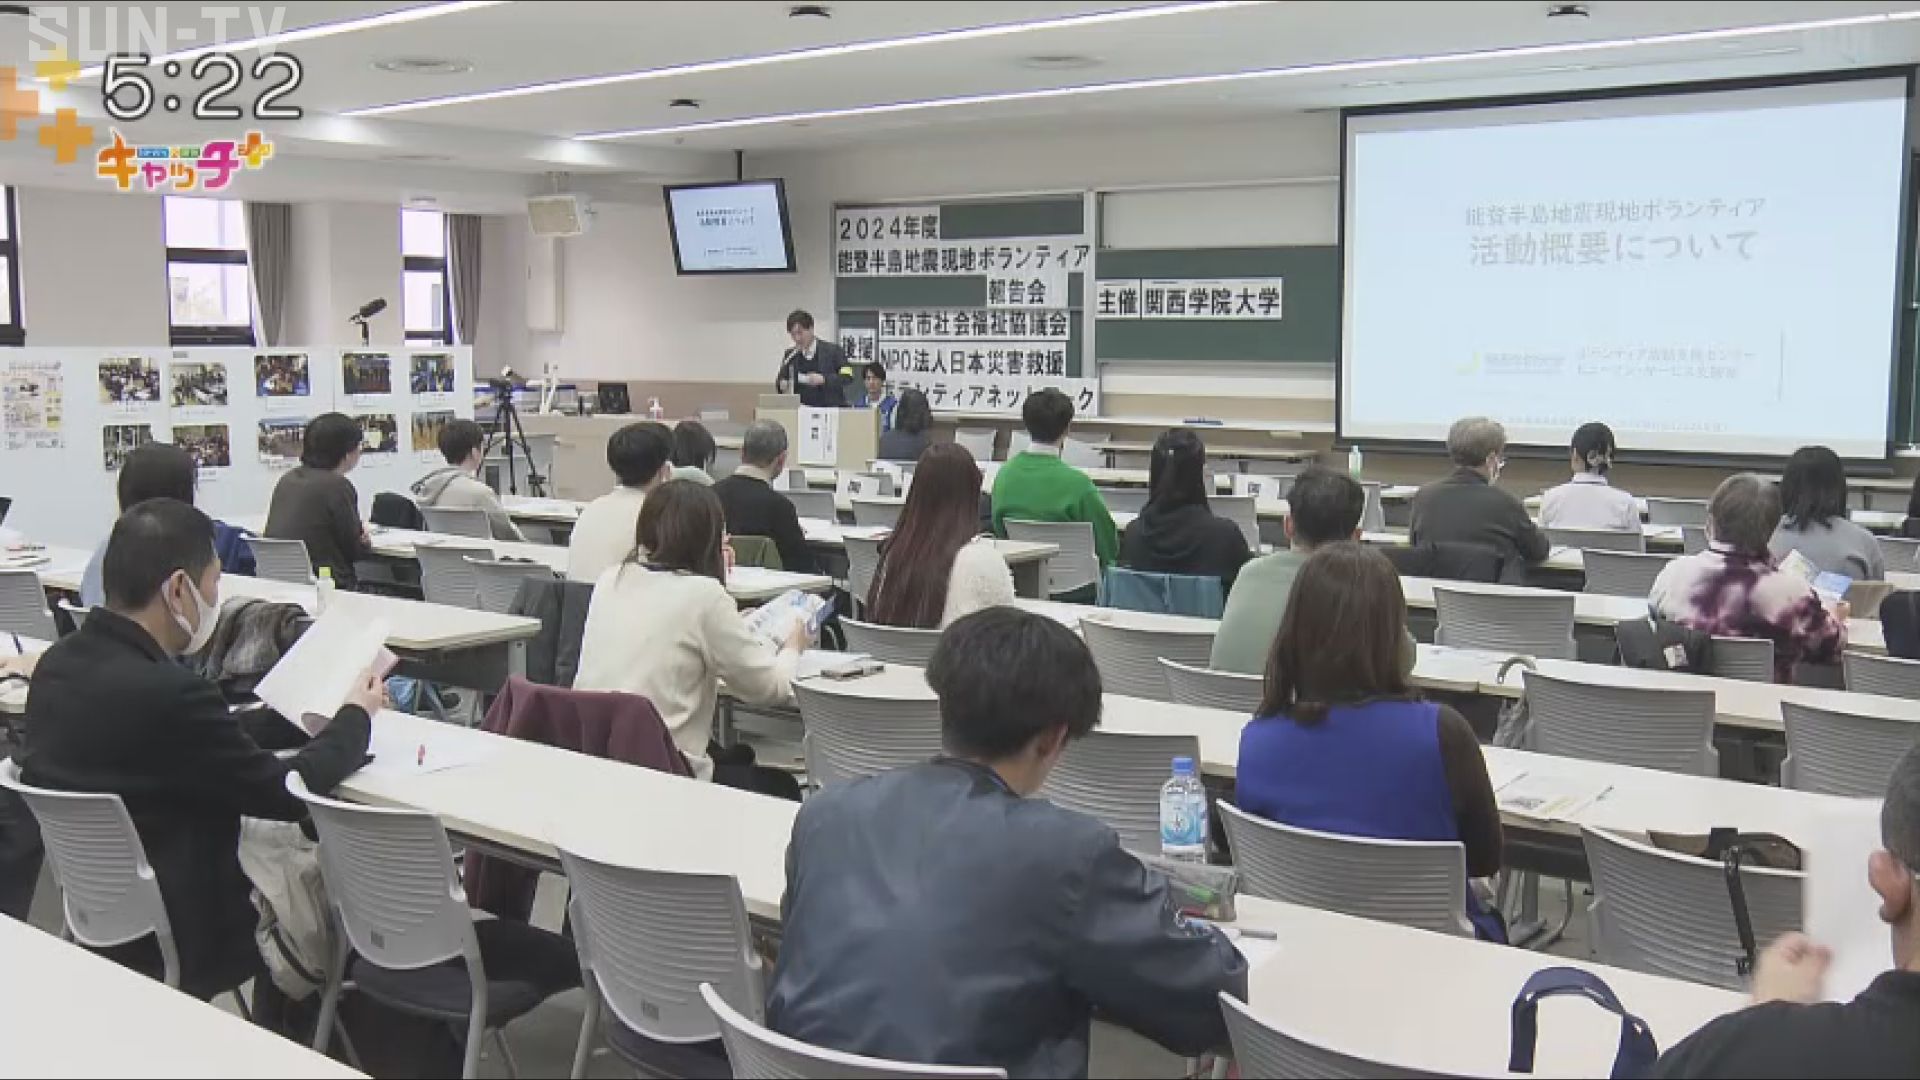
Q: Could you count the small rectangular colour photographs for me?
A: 10